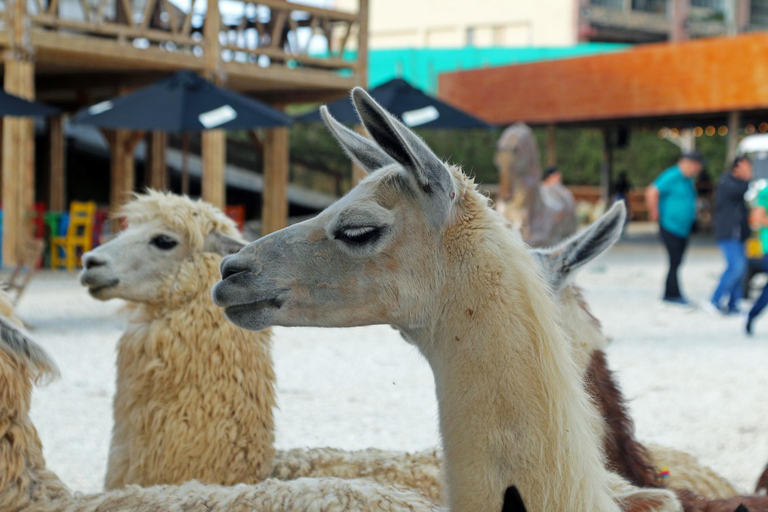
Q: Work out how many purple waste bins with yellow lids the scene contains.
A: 0